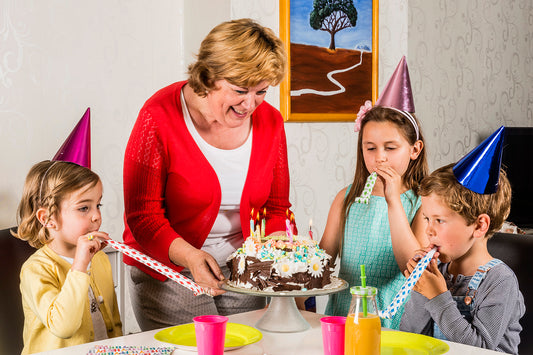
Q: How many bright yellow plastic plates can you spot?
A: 2